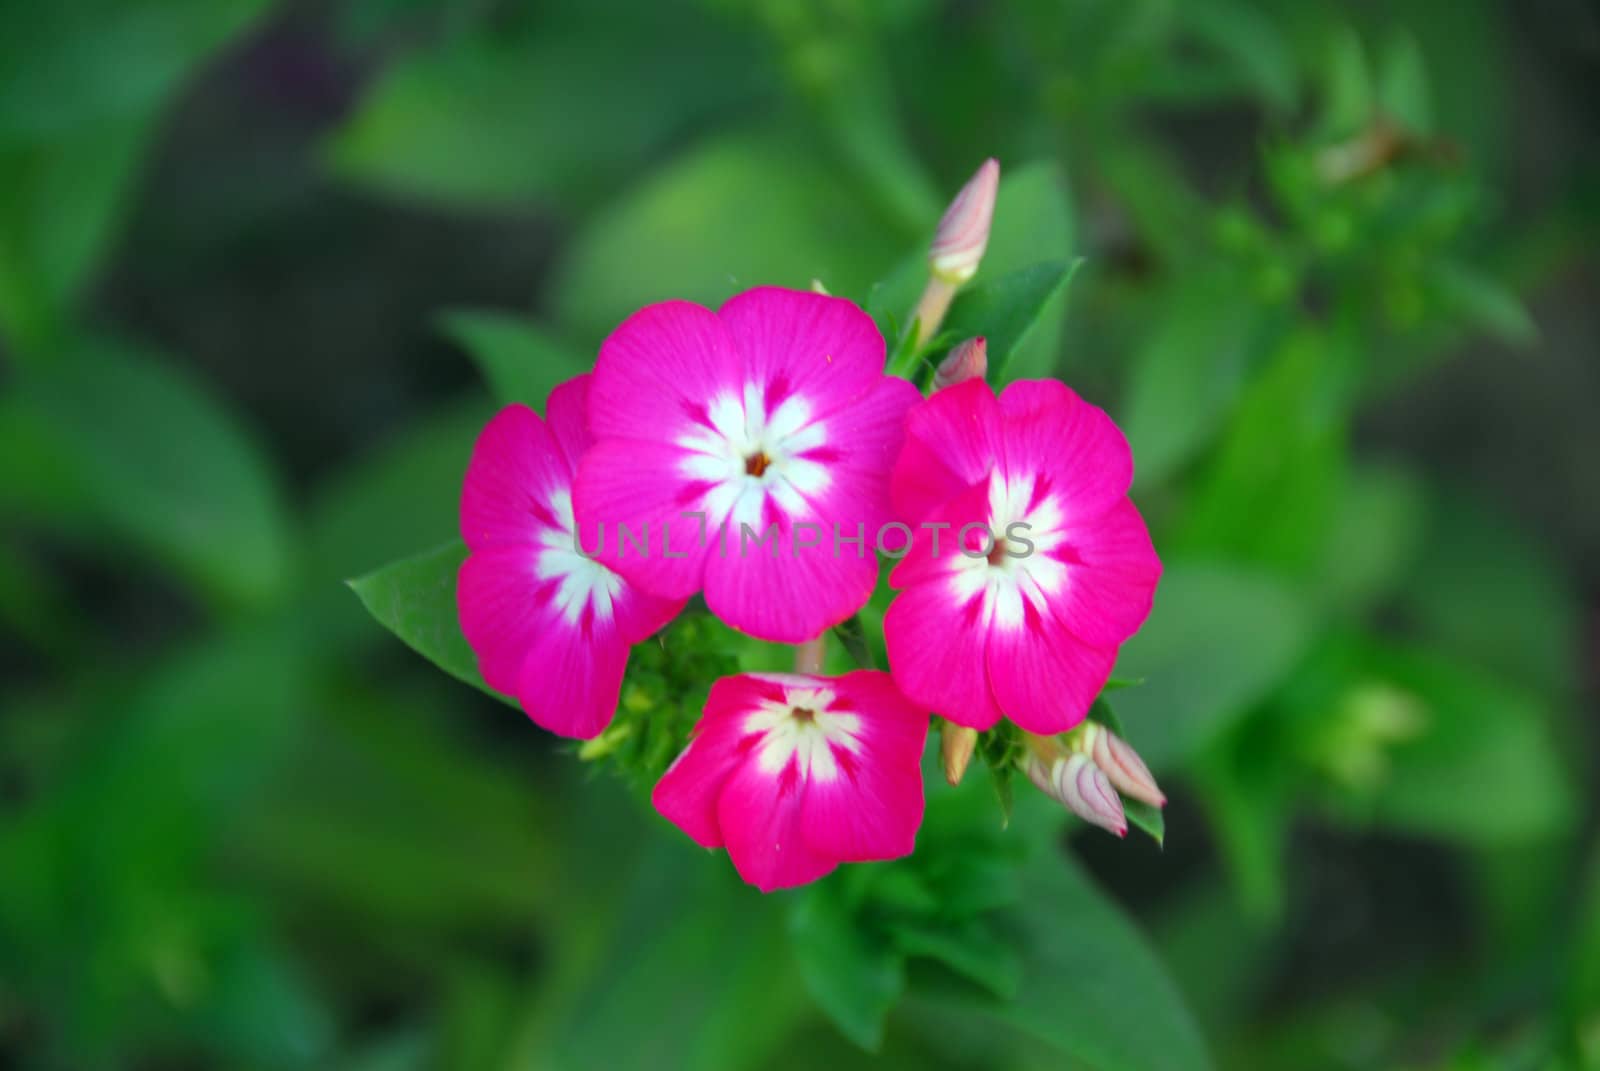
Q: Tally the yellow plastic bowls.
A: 0